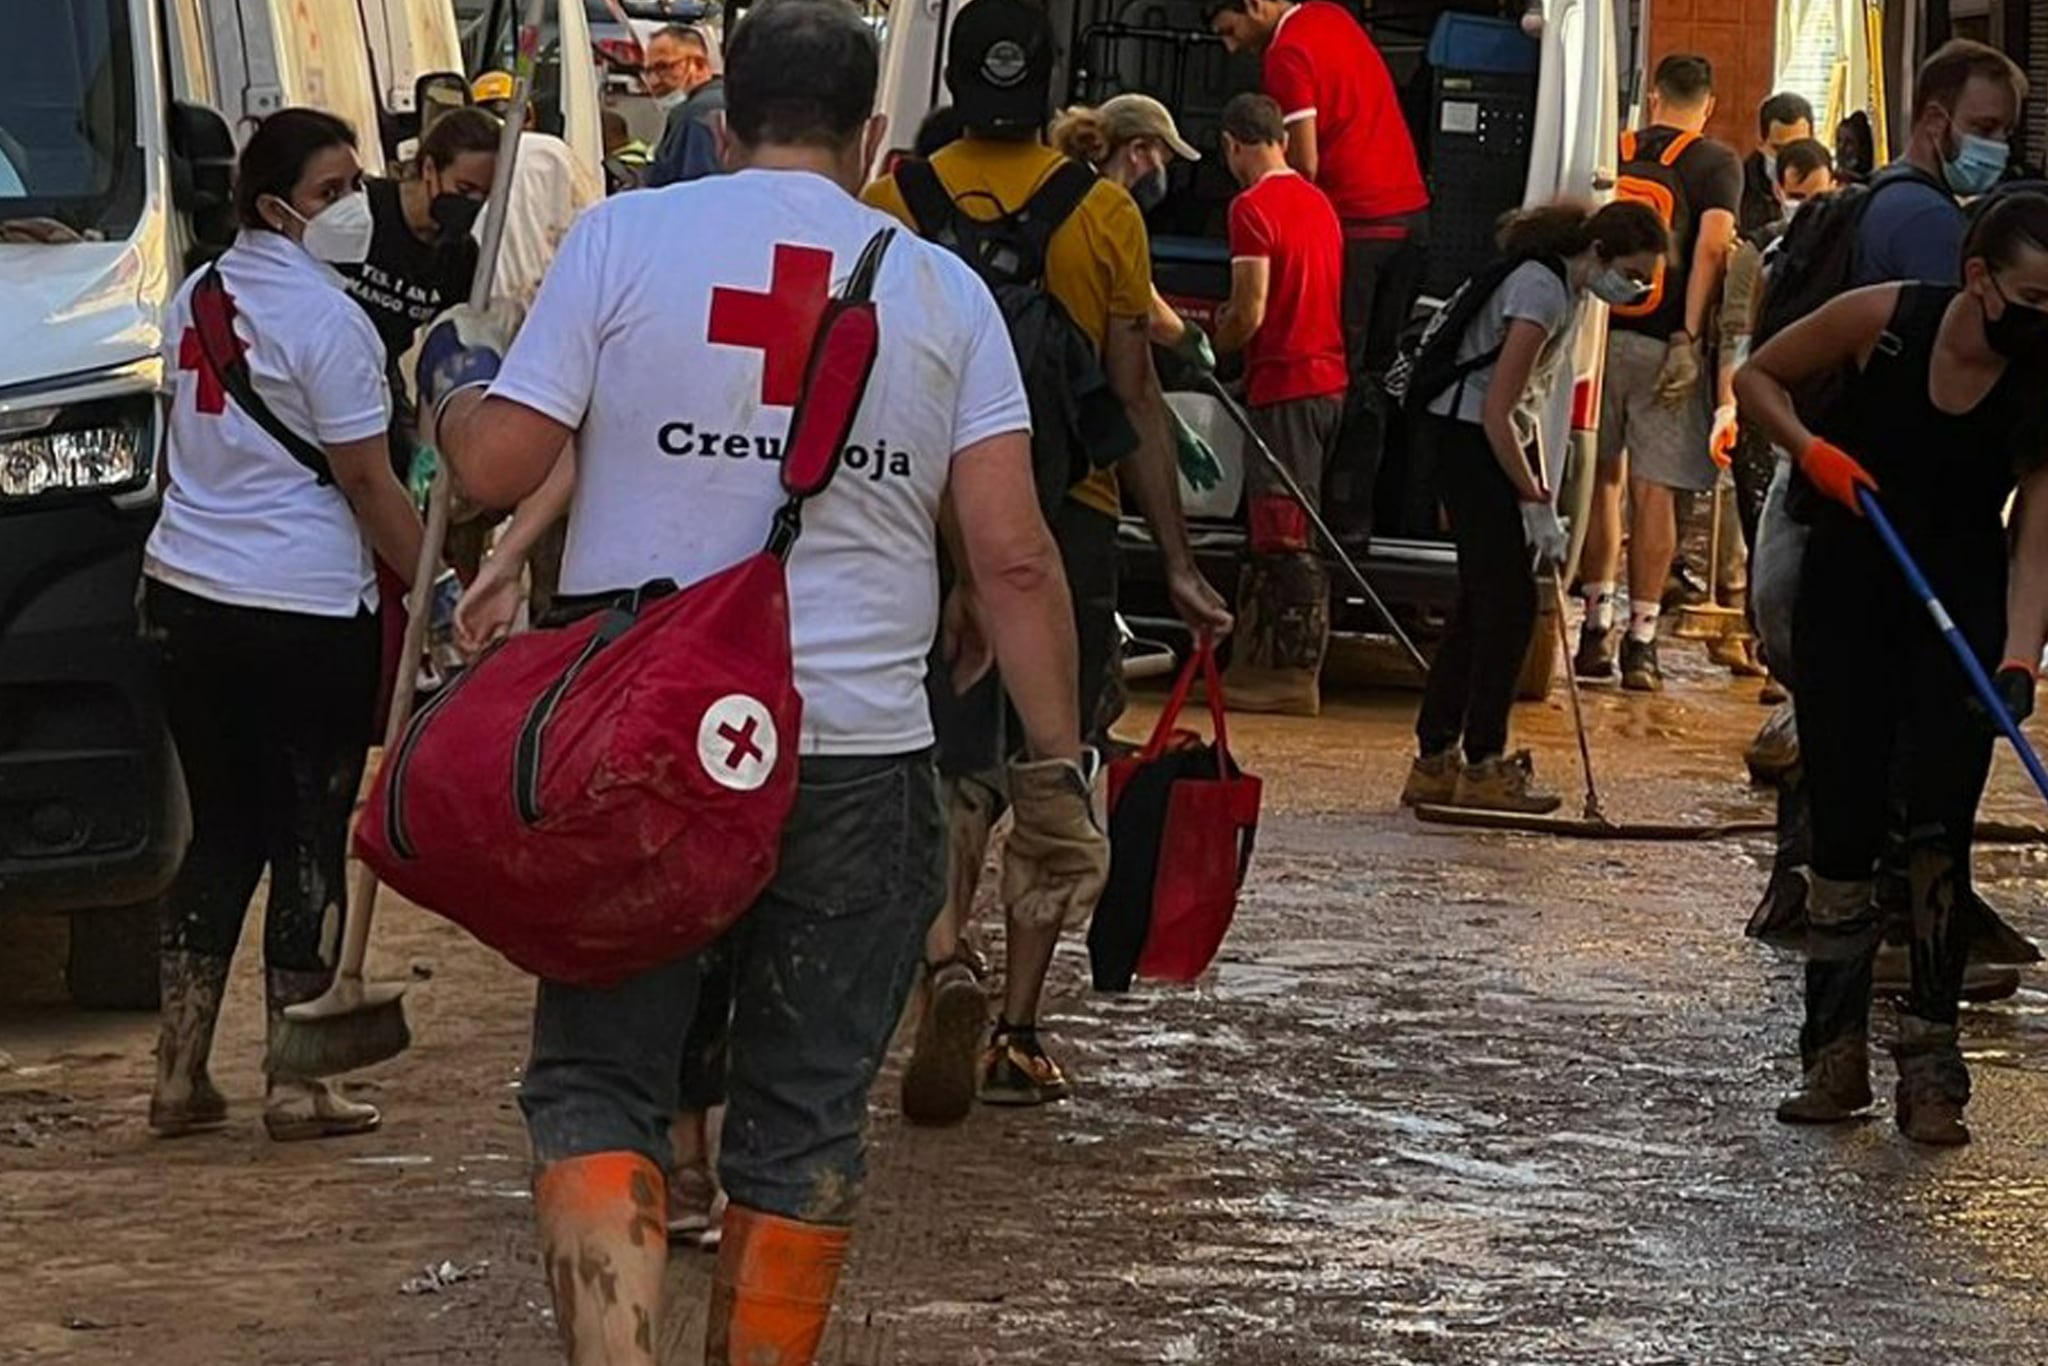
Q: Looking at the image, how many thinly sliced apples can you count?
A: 0